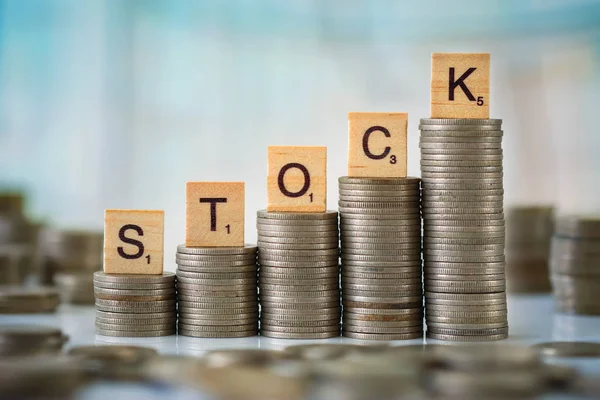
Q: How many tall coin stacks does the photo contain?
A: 5